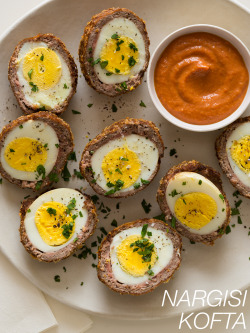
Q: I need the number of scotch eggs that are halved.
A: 8